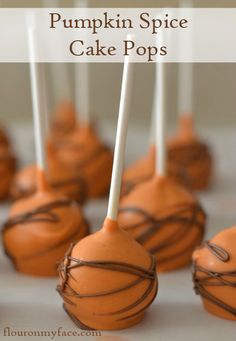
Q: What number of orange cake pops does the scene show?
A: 10